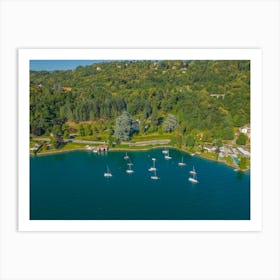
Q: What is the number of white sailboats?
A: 12